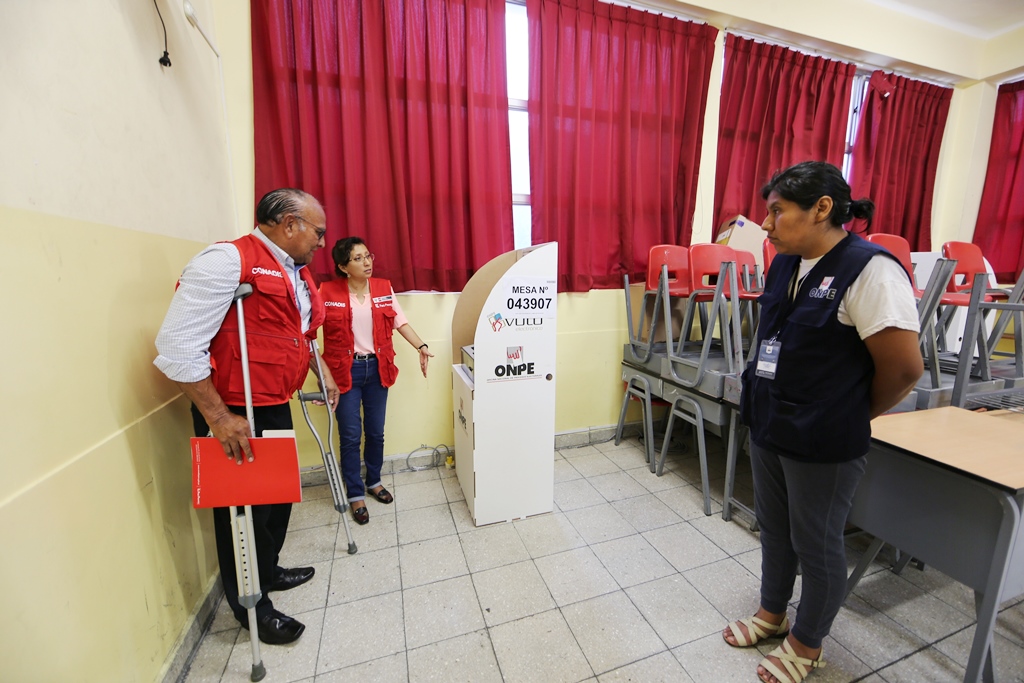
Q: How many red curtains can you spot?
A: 5